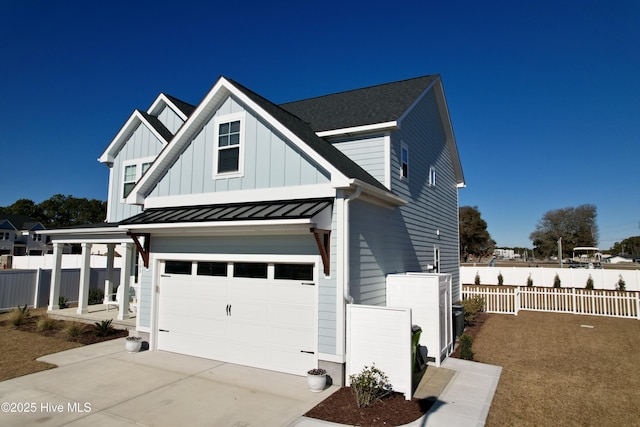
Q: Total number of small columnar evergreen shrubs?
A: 6